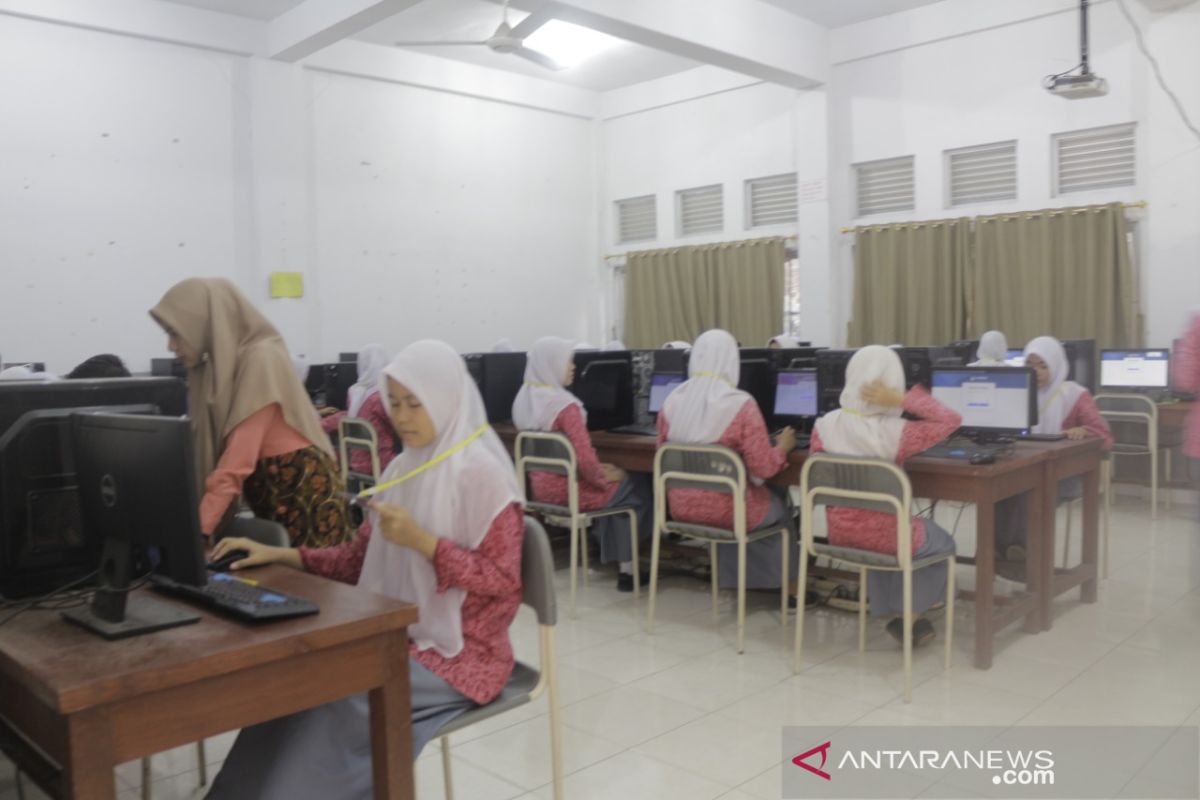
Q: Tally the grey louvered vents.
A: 6